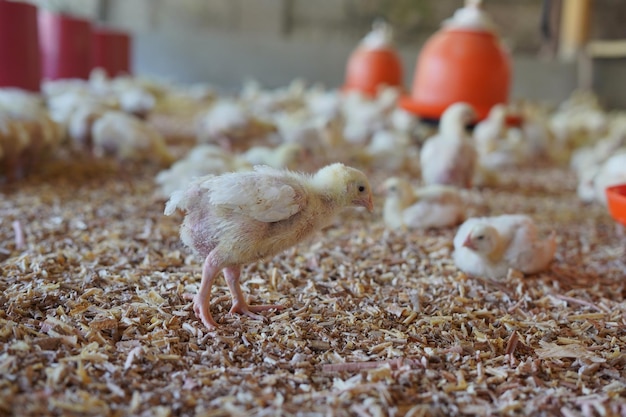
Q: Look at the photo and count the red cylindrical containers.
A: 3